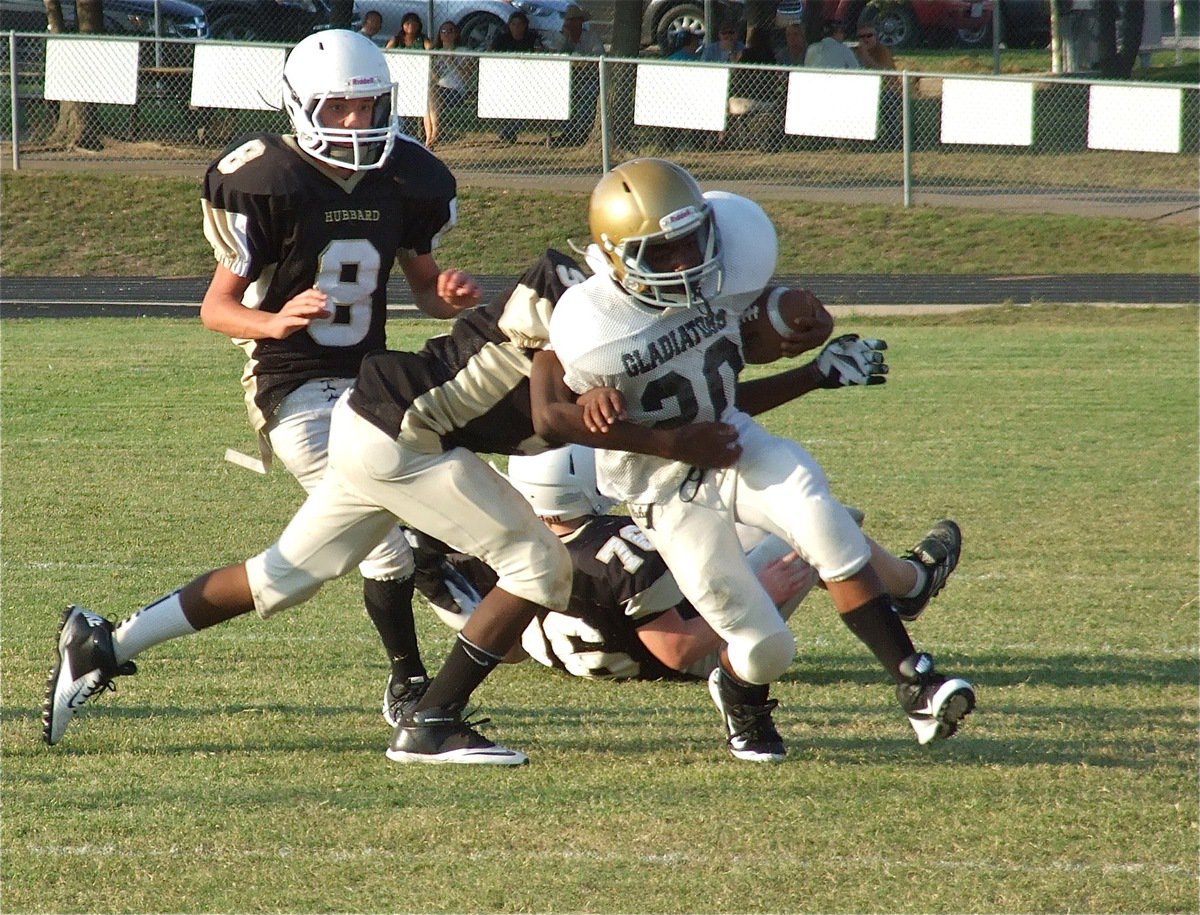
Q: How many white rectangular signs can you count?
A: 8